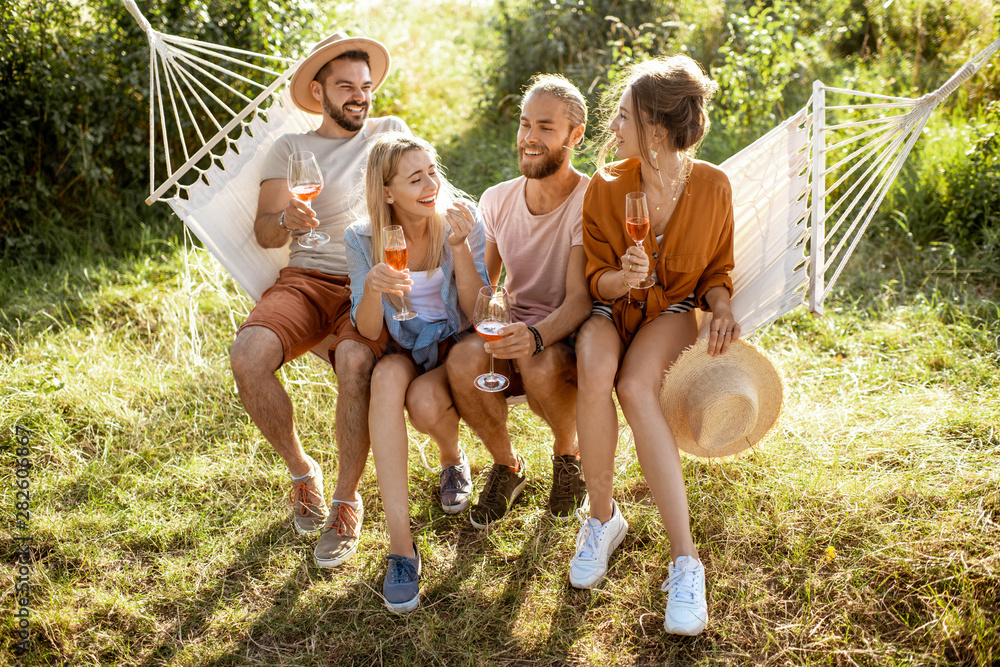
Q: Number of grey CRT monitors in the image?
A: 0